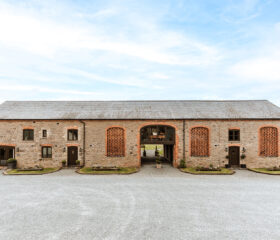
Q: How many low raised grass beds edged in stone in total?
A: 4